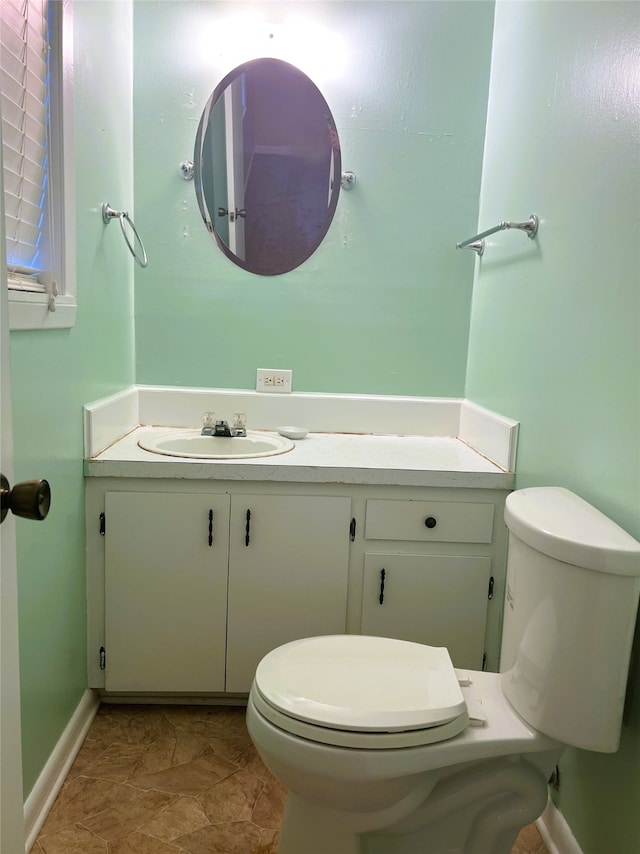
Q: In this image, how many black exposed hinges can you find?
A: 5